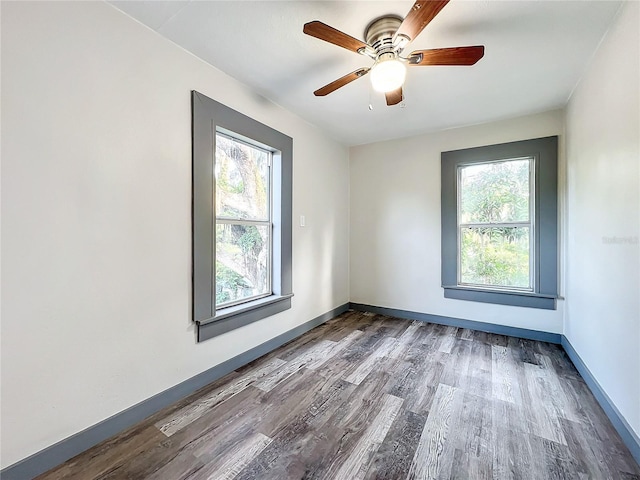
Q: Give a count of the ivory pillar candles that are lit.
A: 0